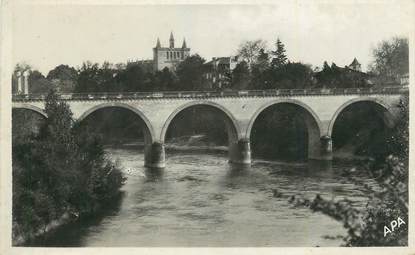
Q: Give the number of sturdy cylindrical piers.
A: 3